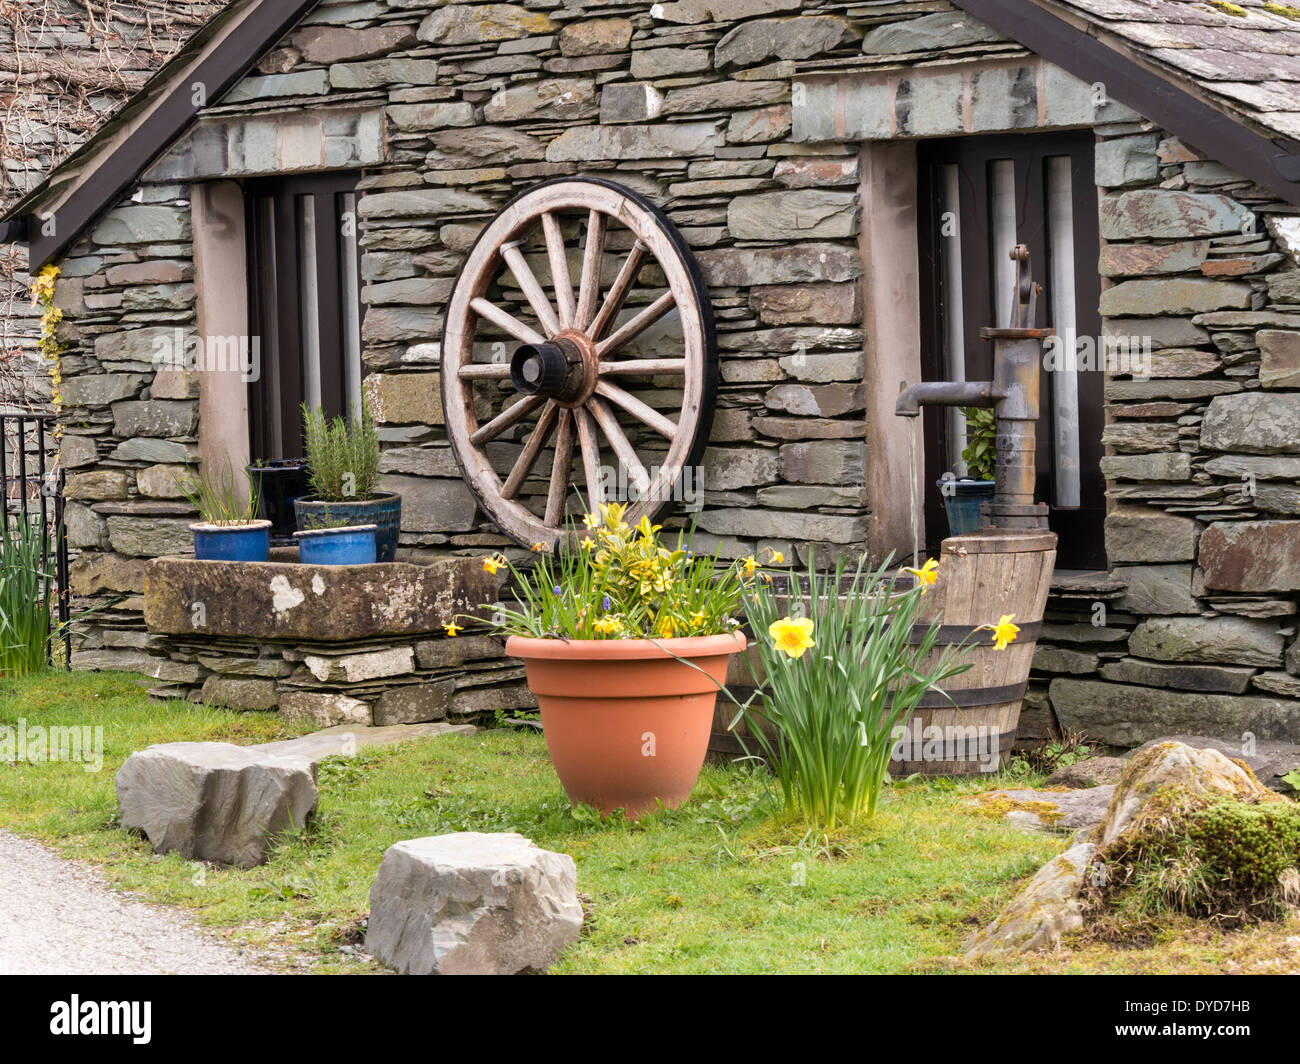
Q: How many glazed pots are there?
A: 5